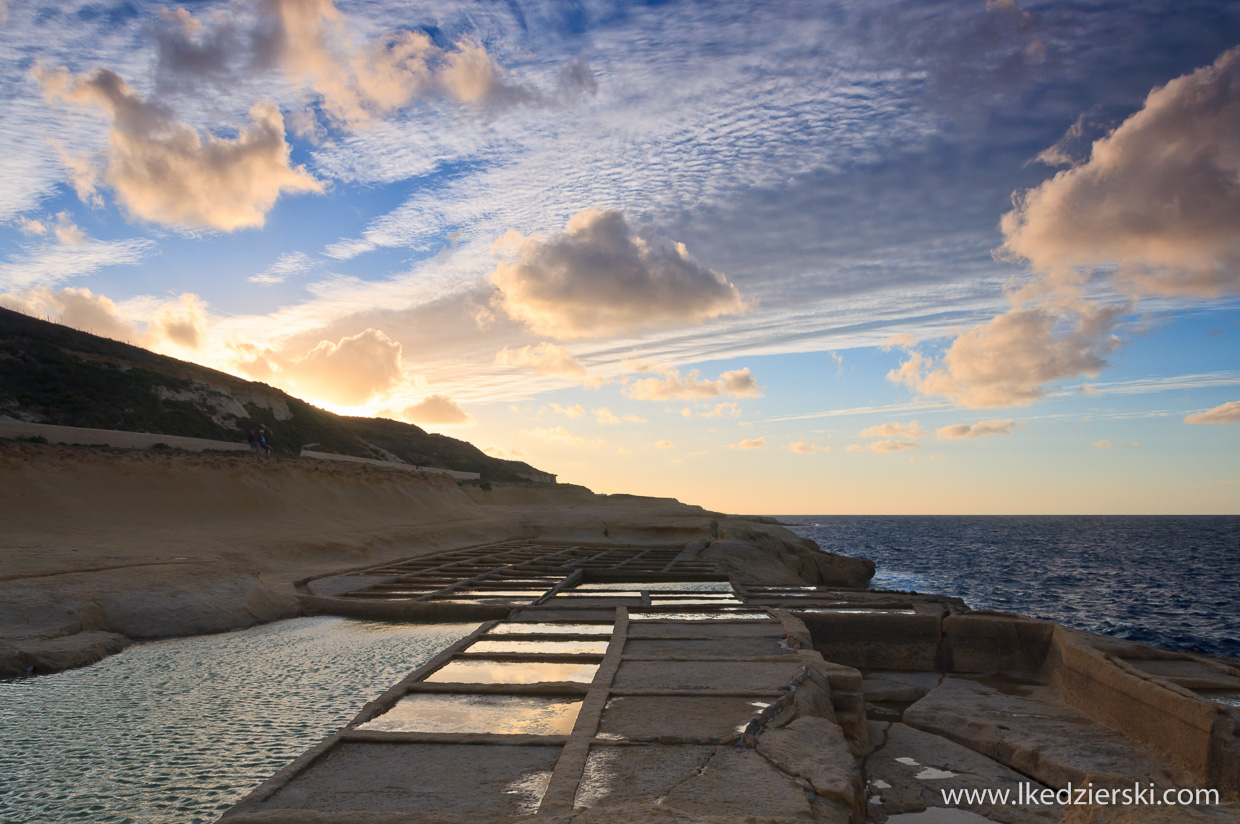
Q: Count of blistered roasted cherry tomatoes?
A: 0